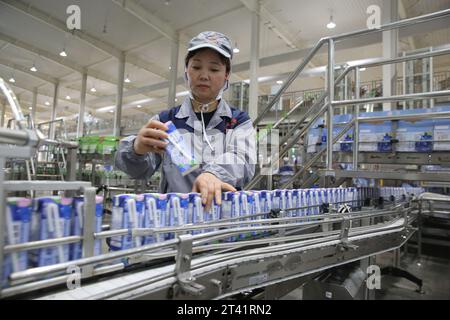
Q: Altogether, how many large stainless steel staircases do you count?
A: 1